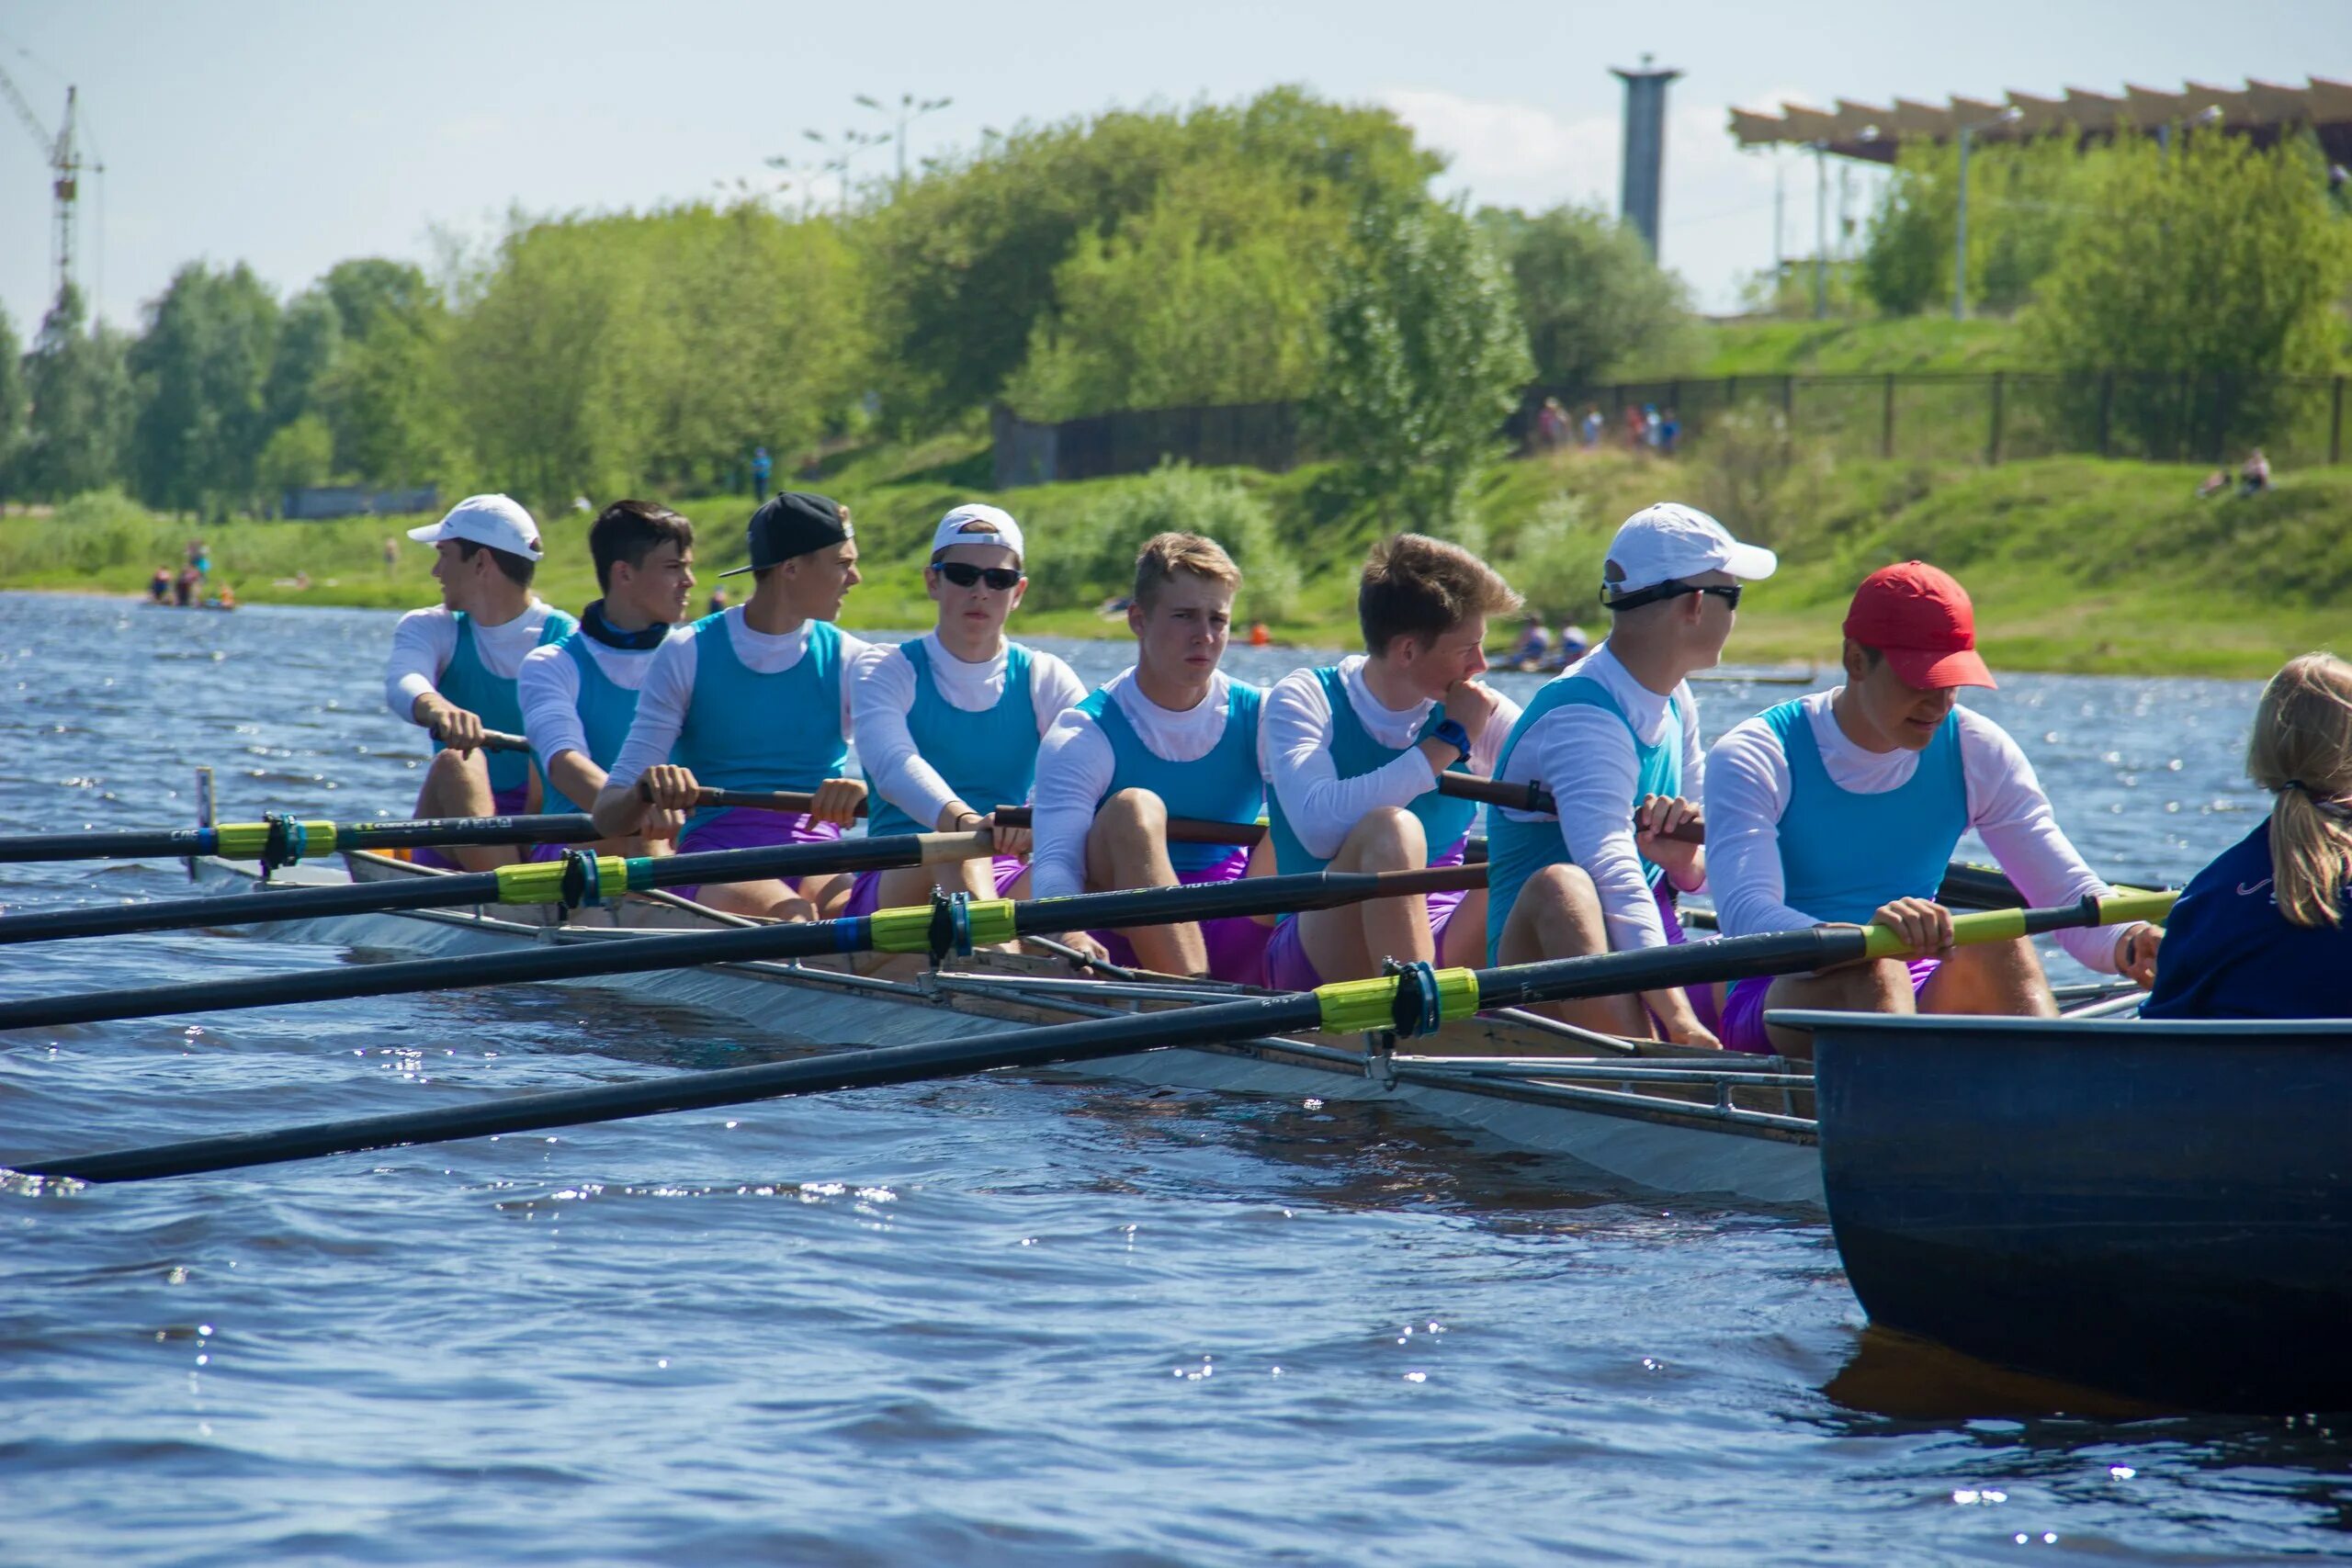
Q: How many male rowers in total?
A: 8